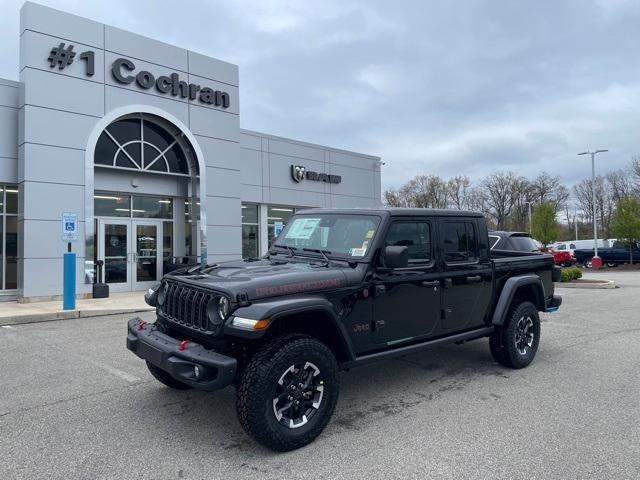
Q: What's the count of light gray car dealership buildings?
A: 1